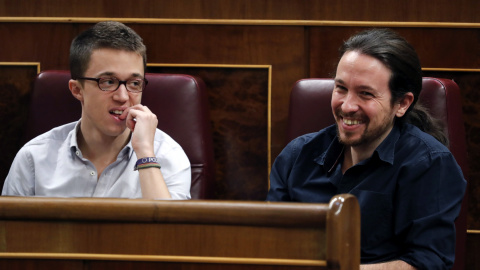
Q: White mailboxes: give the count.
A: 0